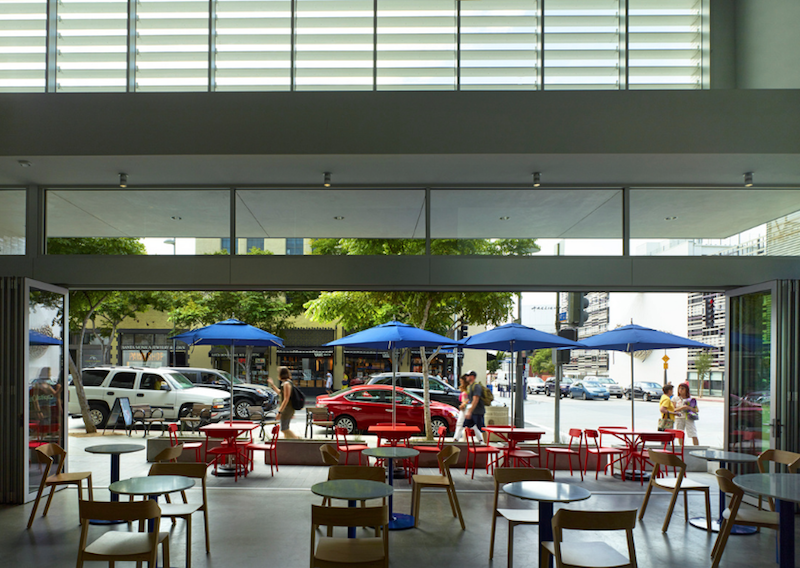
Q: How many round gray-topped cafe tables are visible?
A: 7